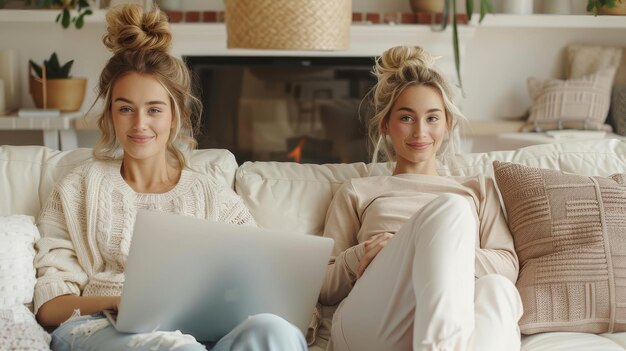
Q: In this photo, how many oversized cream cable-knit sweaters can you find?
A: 1